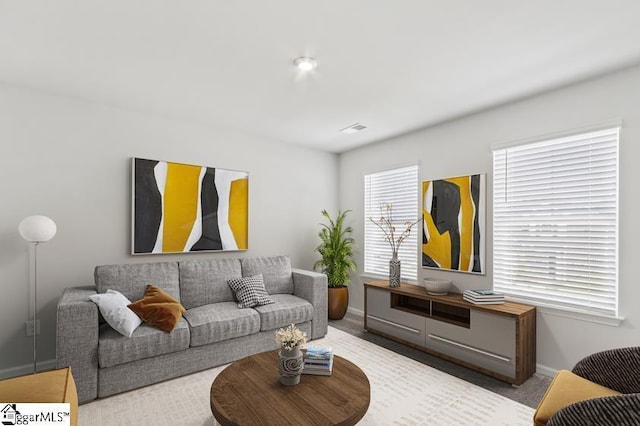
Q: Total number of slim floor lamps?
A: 1